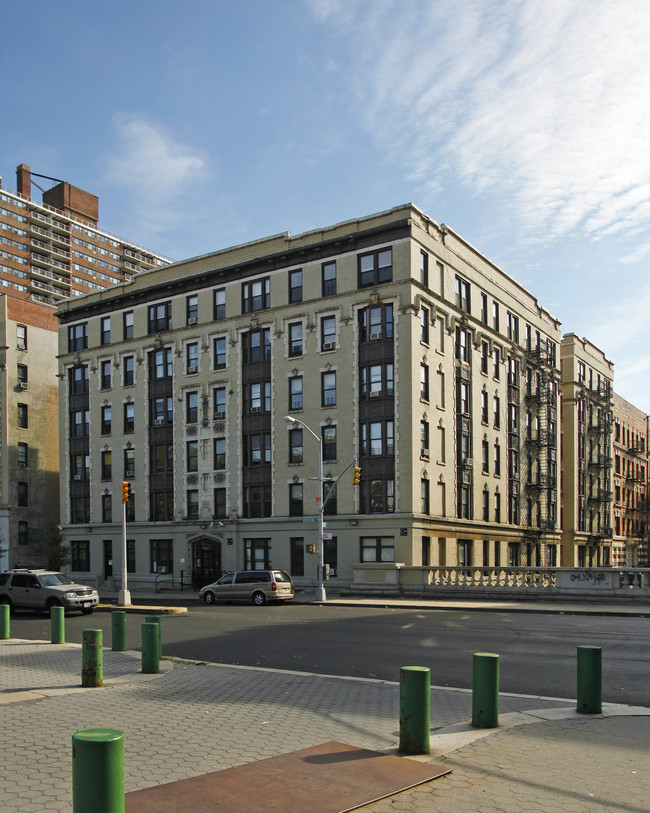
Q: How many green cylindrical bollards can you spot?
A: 10